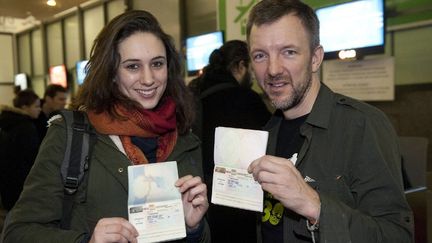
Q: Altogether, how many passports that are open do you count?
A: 2